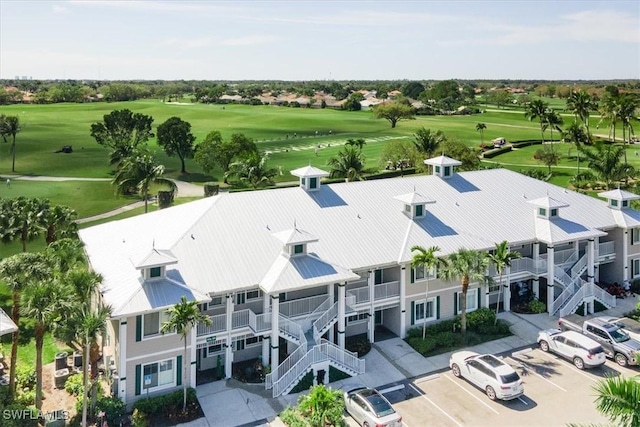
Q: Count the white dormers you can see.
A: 7